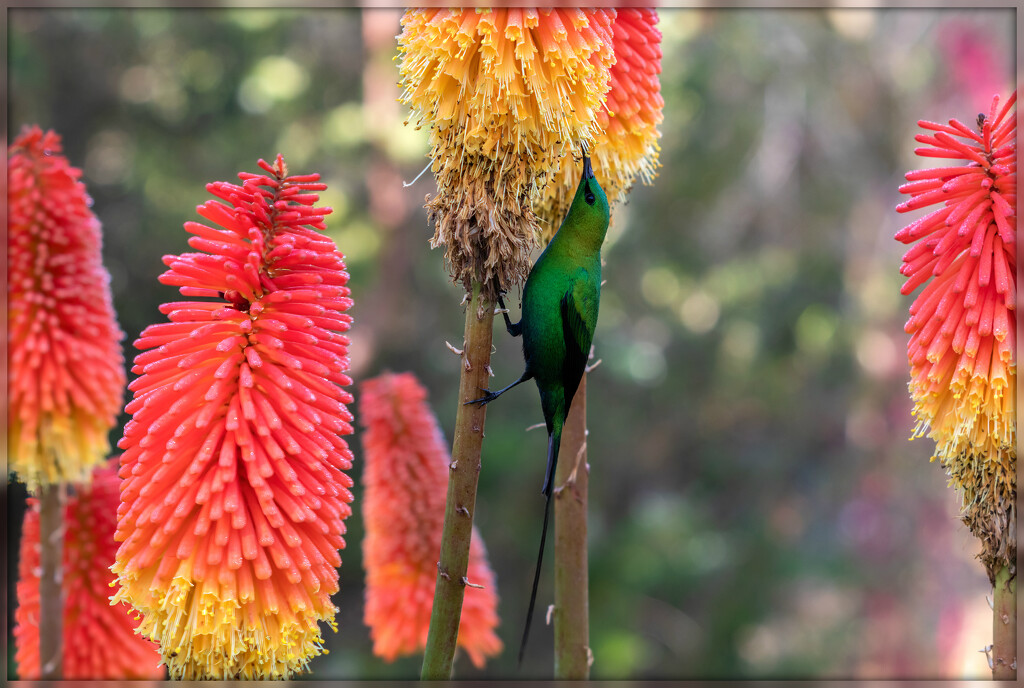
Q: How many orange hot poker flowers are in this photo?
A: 7